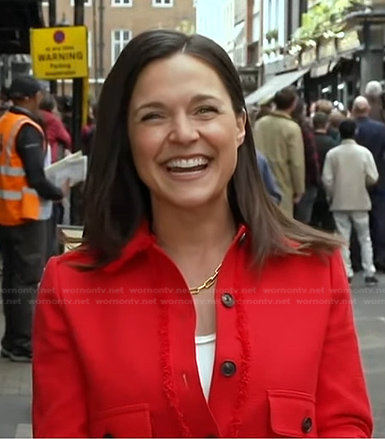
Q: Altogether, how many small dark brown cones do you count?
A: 0